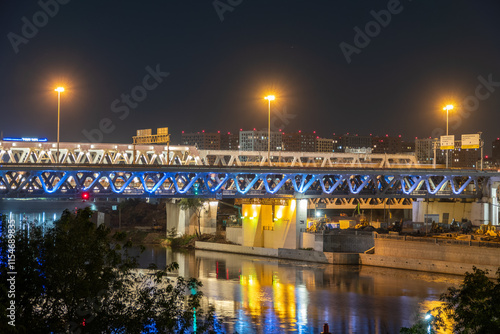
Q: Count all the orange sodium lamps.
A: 3